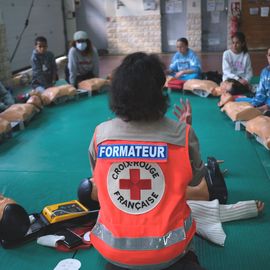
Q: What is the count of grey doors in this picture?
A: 2